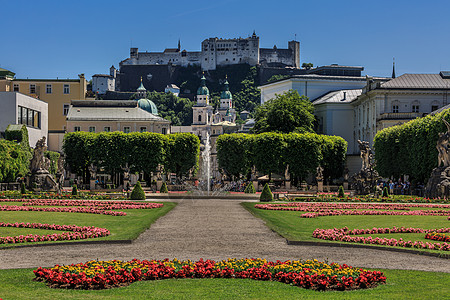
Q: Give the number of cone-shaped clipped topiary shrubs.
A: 8